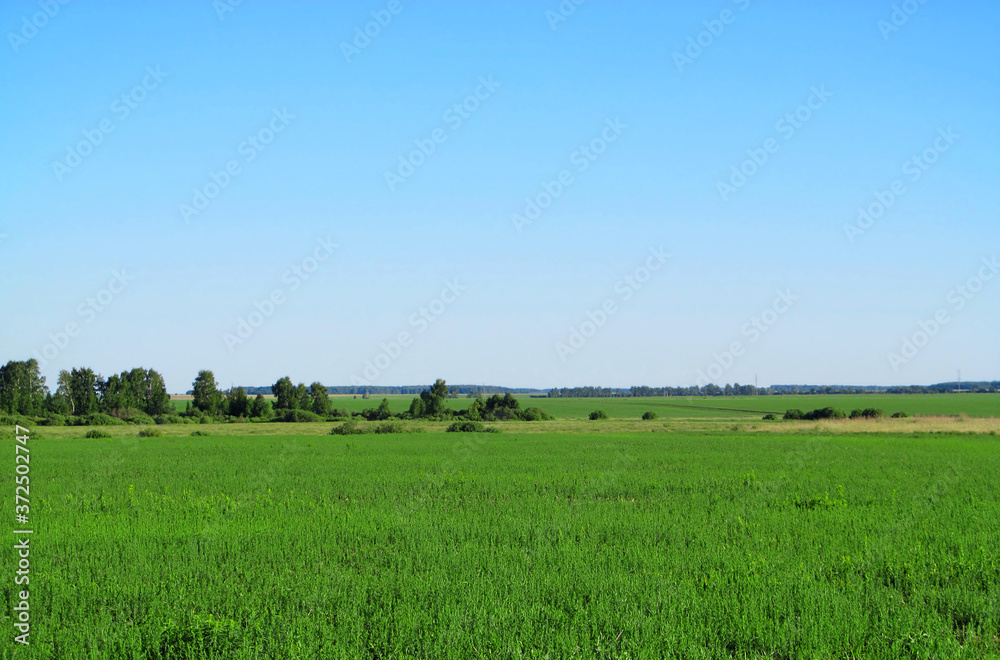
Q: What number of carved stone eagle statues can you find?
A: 0